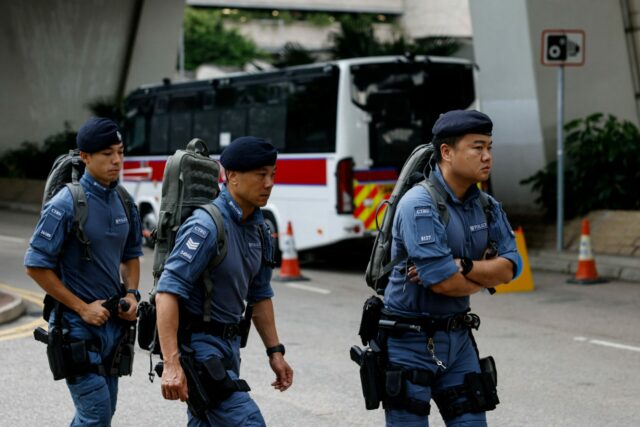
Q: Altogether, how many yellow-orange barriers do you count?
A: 1